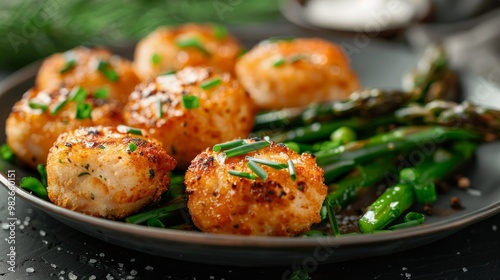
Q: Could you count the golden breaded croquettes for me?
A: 7